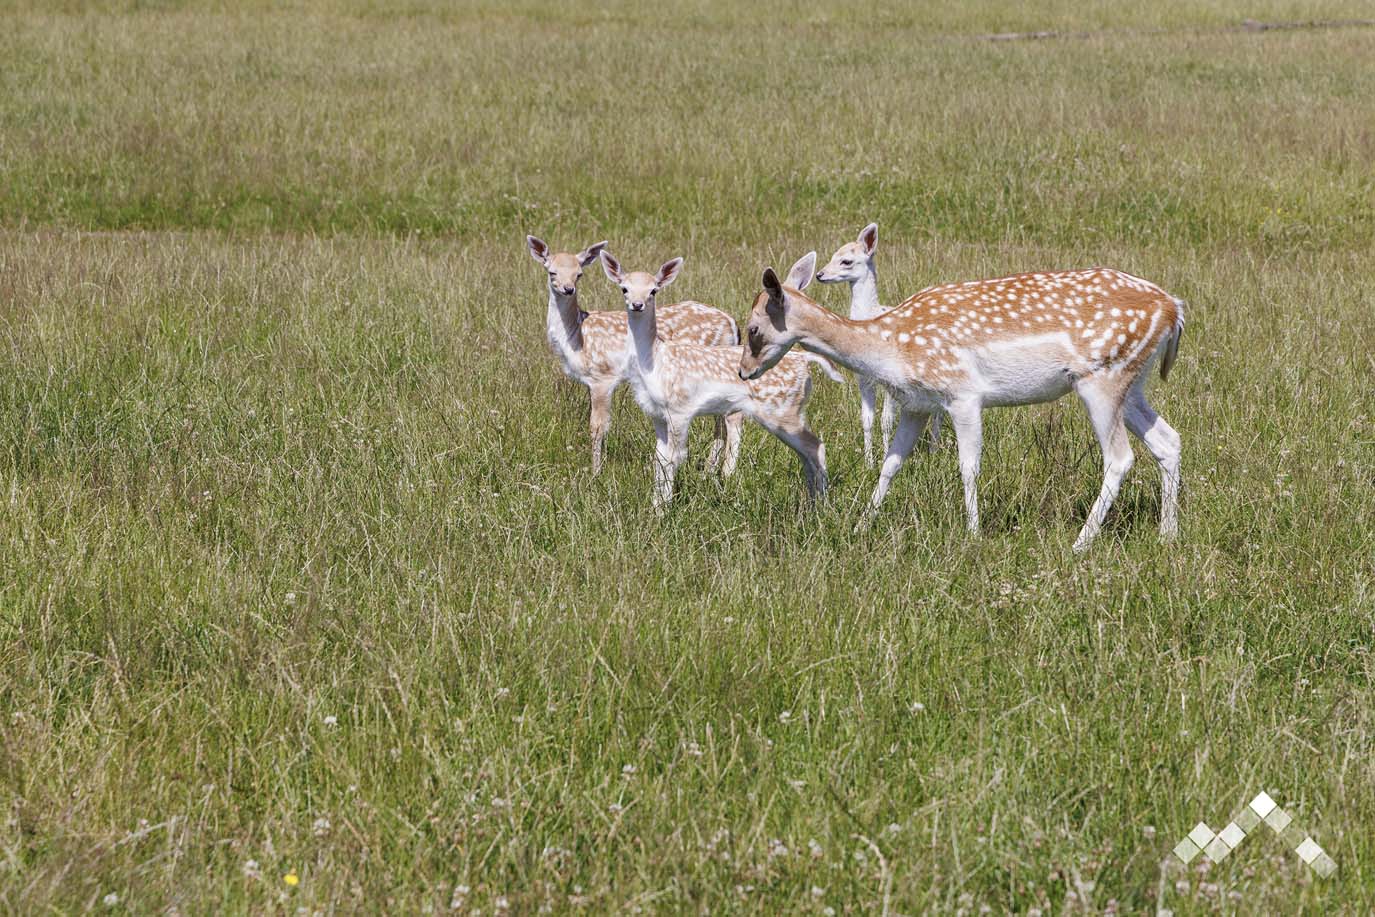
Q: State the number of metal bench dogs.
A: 0